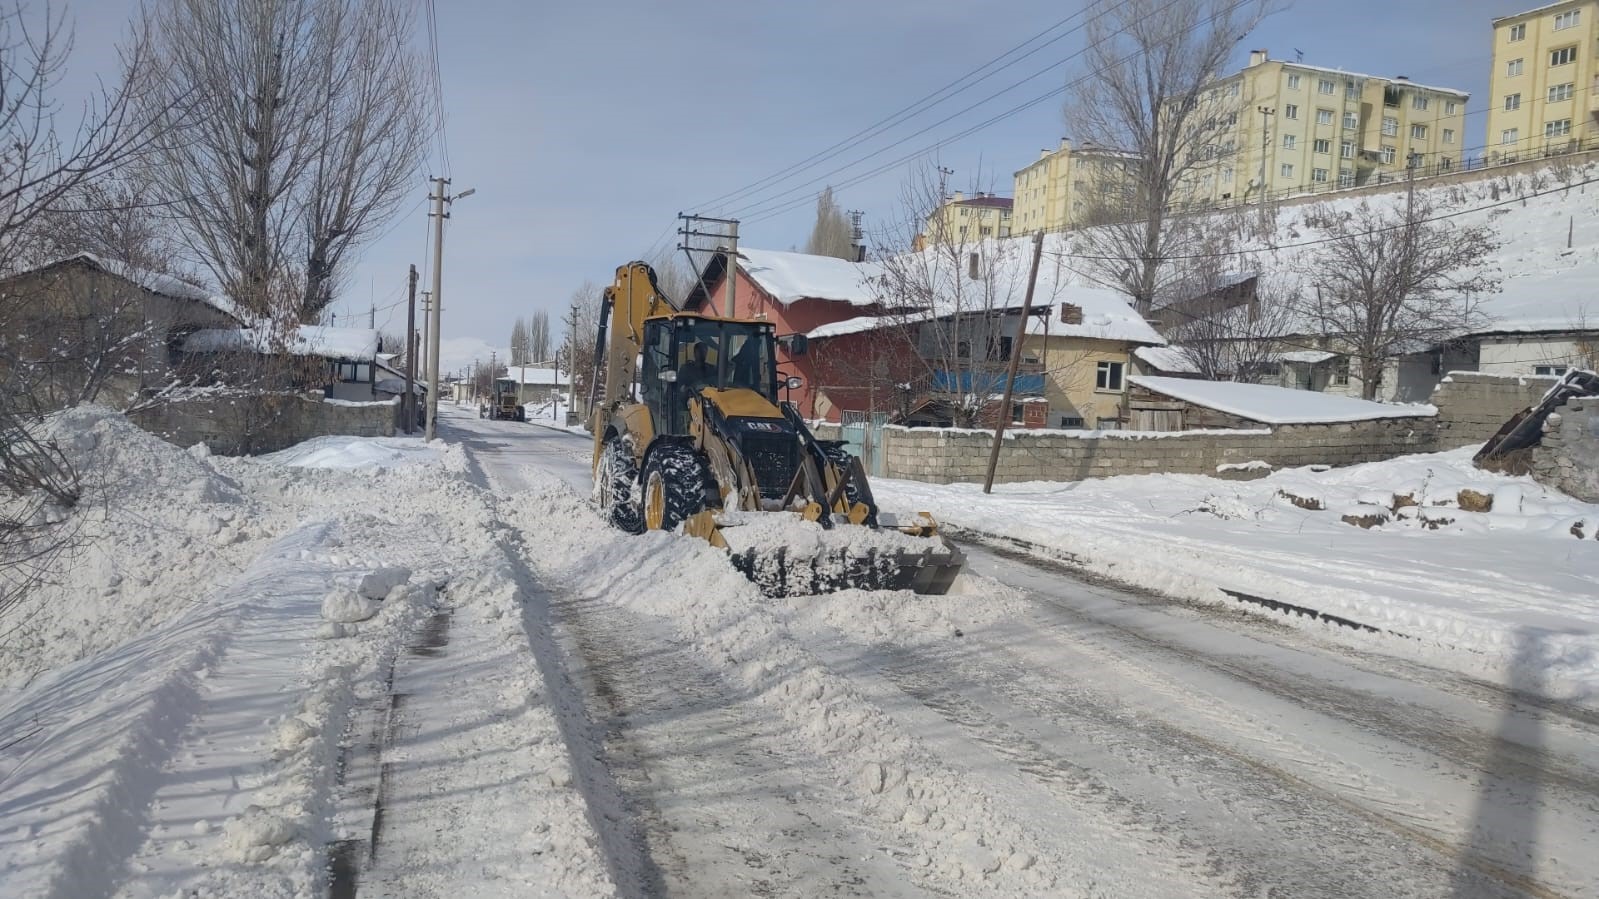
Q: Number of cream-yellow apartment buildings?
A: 4